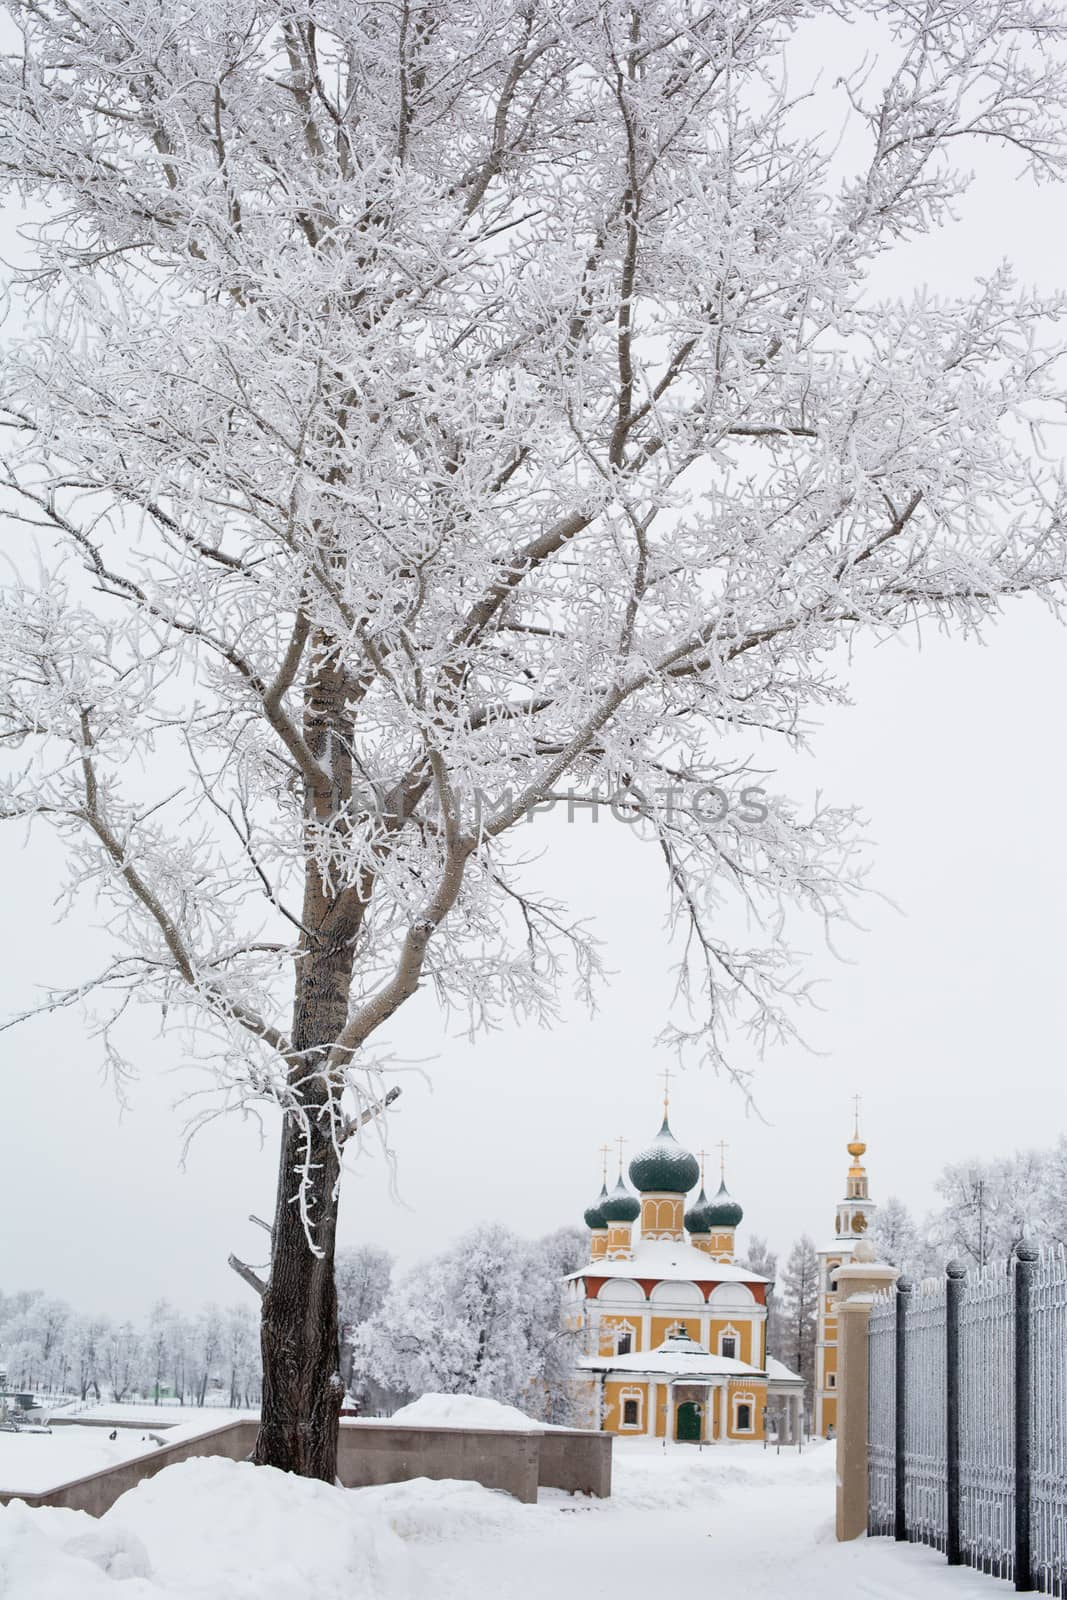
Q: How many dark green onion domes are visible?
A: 5